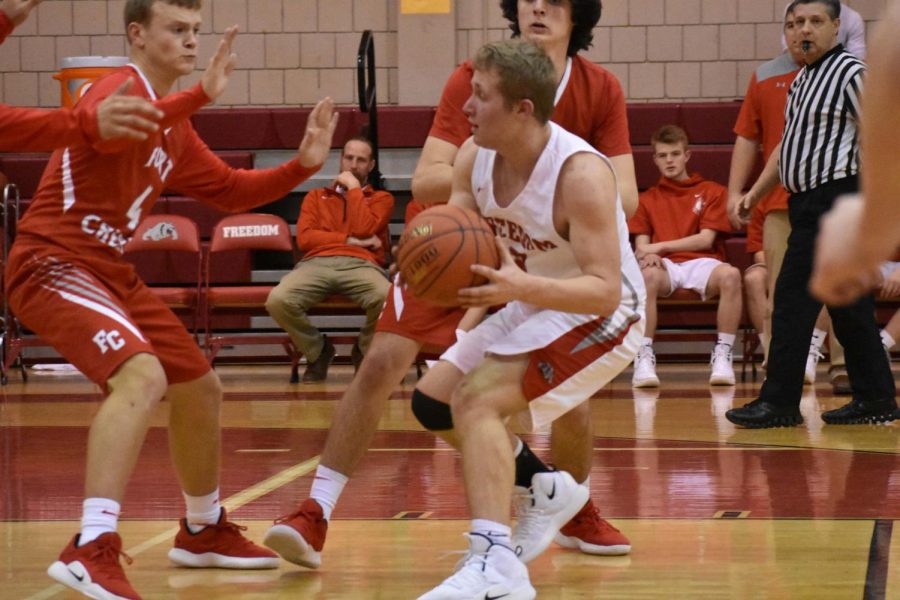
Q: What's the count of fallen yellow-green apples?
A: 0